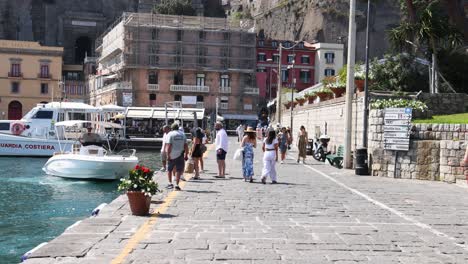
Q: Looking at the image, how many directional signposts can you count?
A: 1